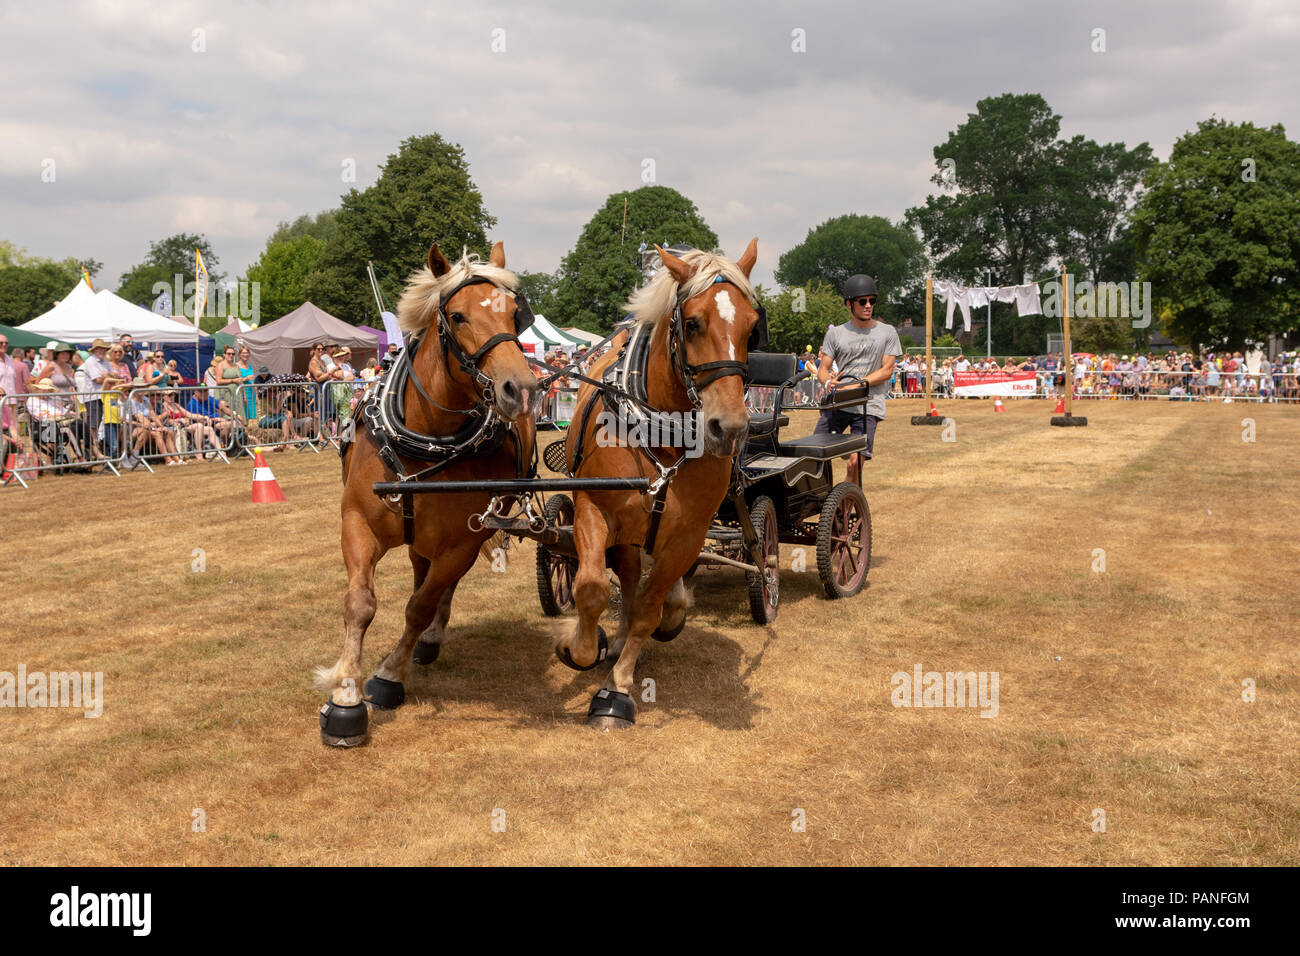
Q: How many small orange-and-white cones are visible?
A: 4